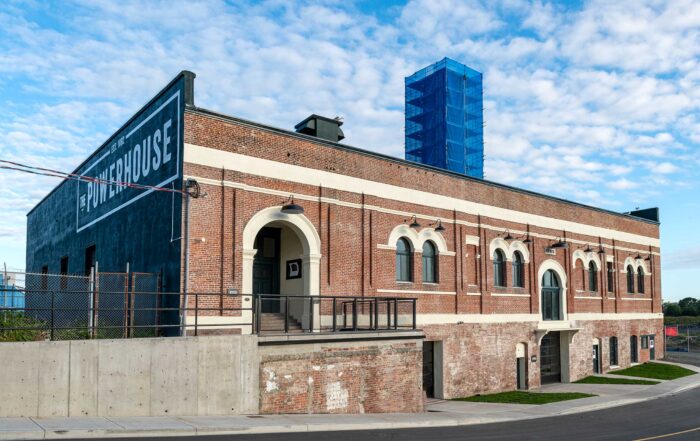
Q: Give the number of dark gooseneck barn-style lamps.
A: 10